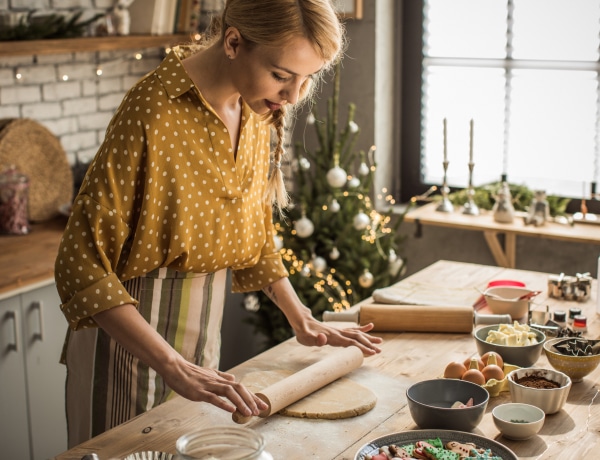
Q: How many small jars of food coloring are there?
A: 3